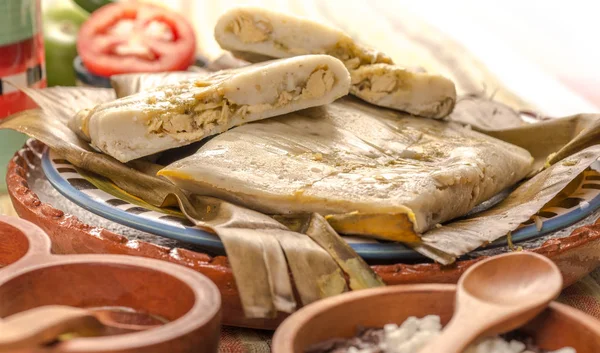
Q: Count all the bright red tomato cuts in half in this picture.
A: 1